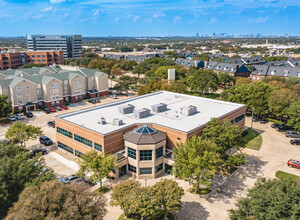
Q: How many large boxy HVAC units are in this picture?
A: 4